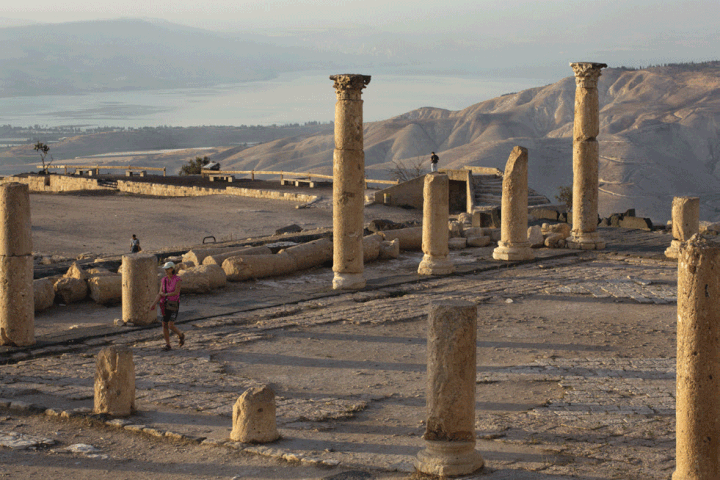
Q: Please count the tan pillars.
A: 11